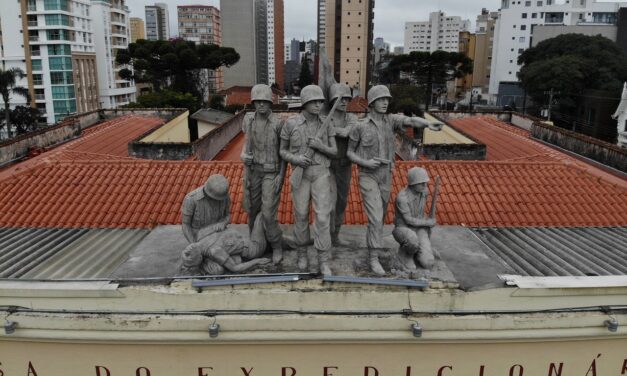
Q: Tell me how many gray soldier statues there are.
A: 7